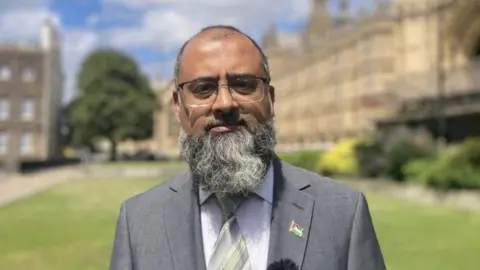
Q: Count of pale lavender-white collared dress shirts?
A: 1